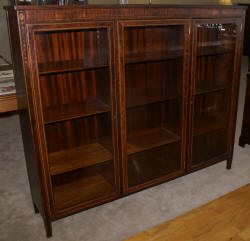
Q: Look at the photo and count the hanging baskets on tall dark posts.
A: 0